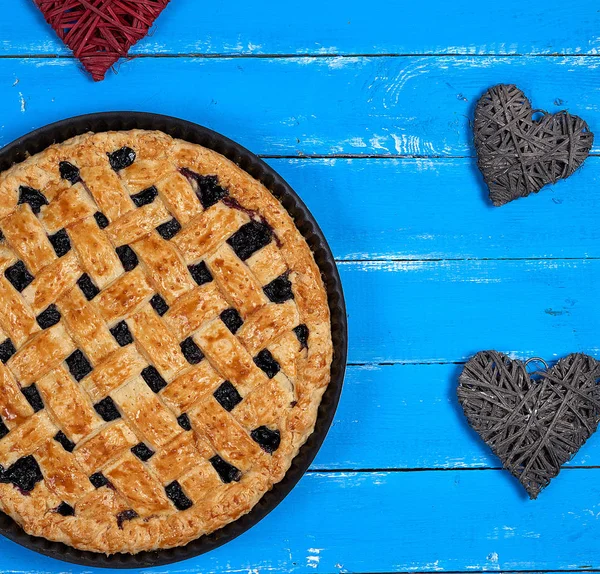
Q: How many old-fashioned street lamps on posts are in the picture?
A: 0